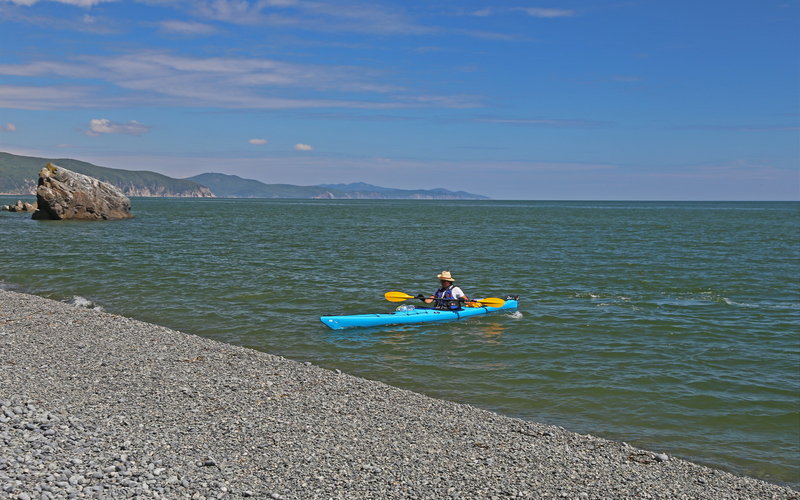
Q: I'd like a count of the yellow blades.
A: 2